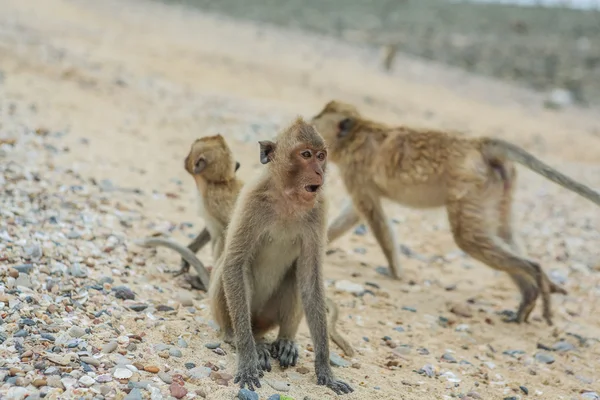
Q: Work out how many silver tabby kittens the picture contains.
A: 0